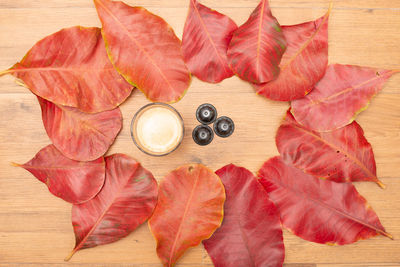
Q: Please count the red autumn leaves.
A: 13